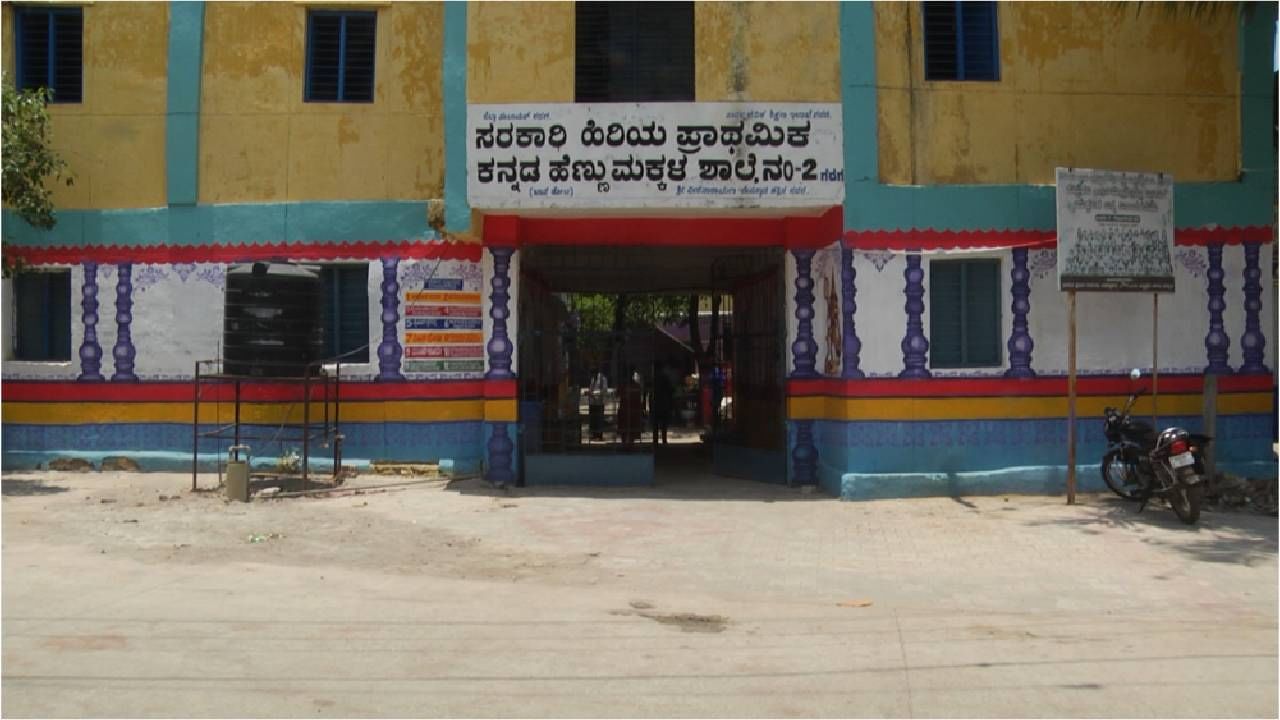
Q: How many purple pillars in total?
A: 10